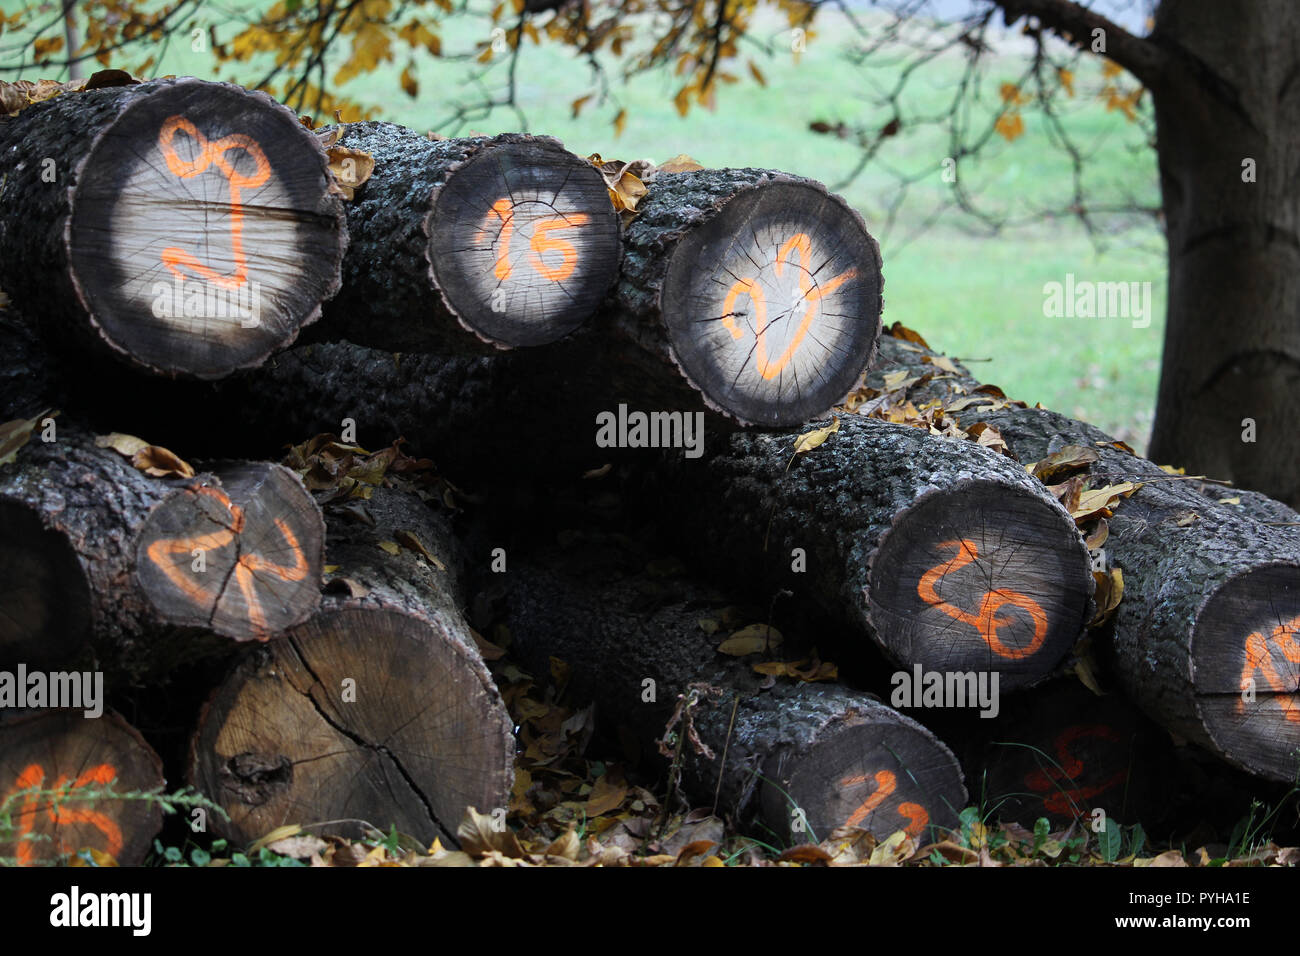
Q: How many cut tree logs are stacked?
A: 11